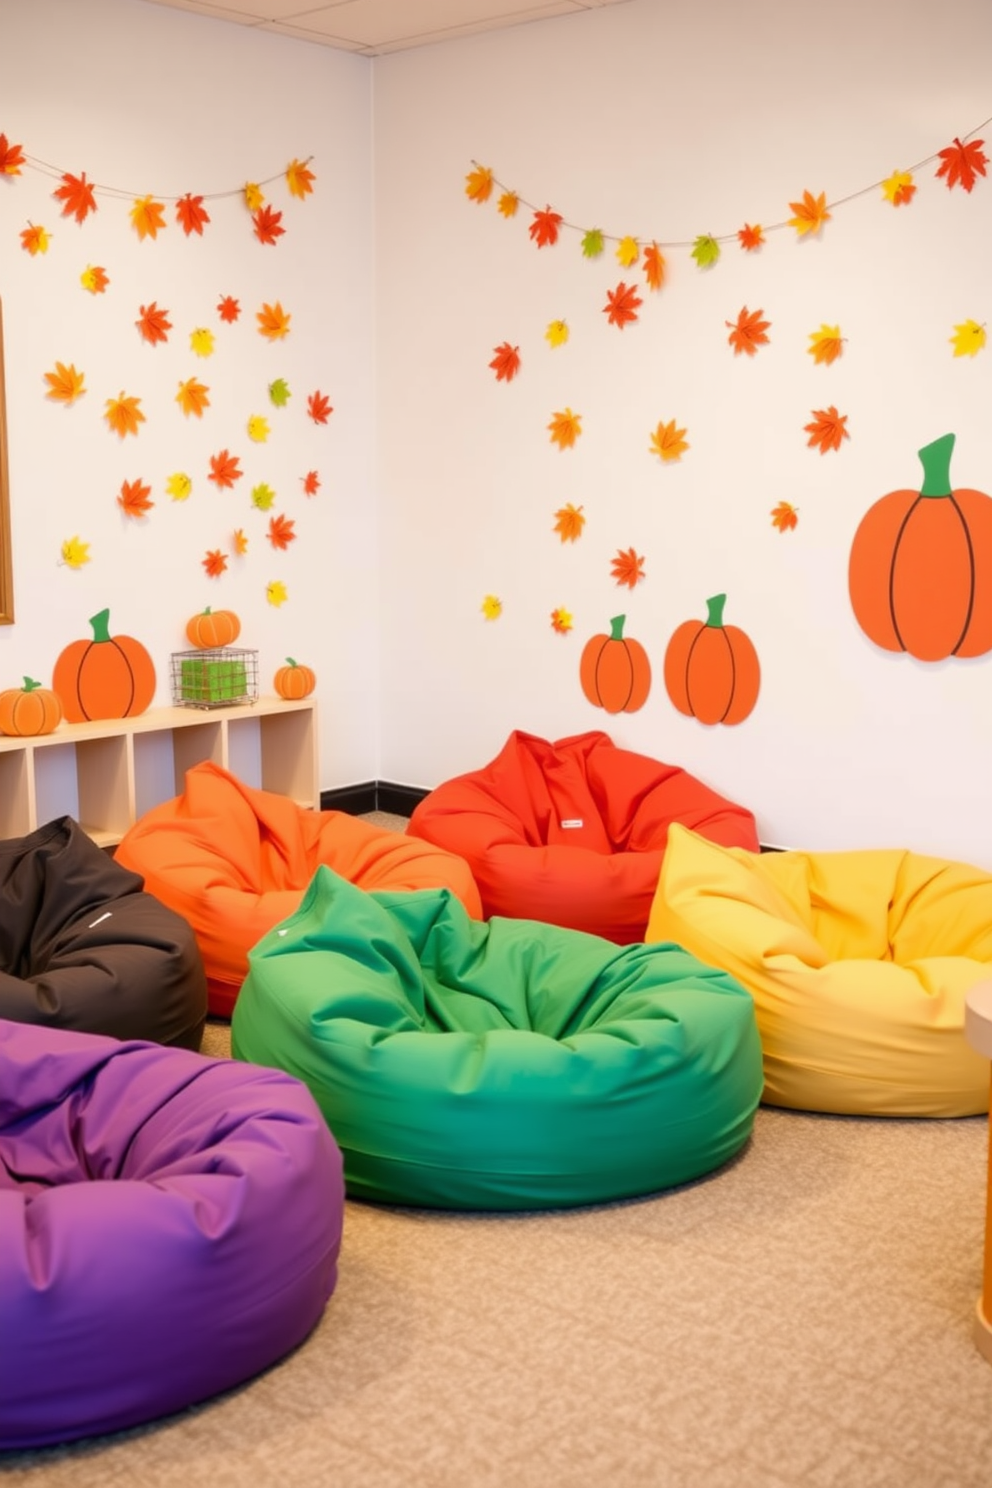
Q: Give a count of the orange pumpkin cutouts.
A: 4